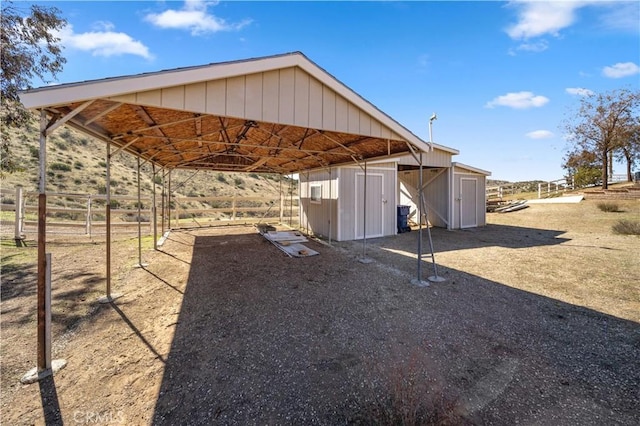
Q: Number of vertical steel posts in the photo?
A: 12